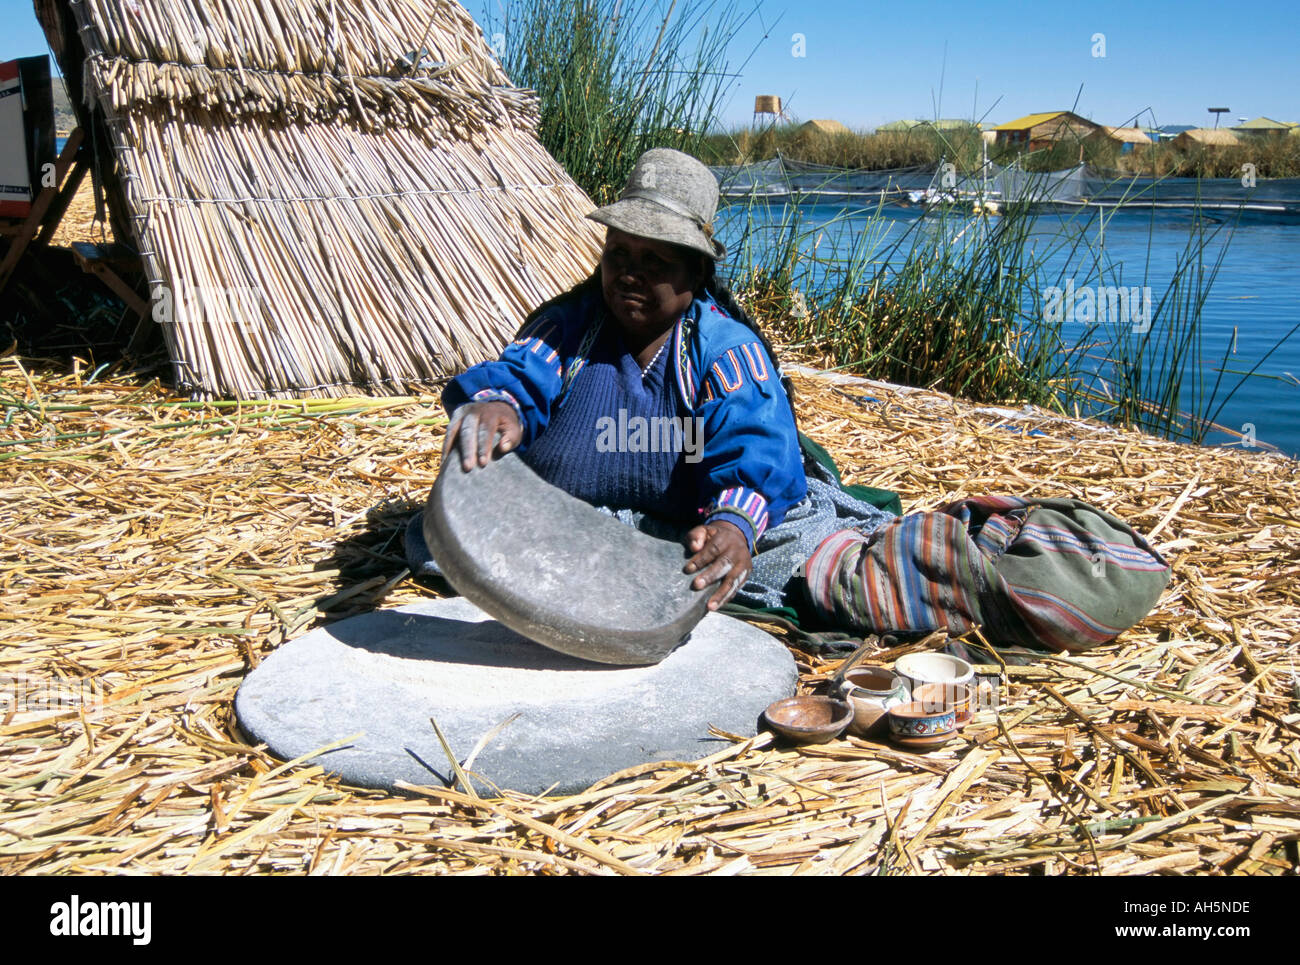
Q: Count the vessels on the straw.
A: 5